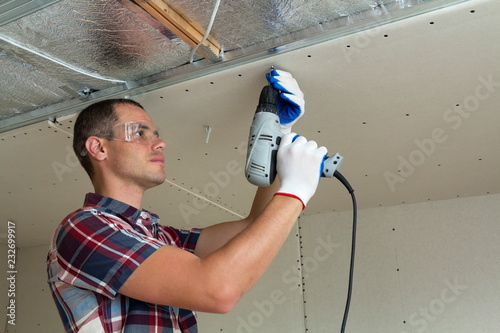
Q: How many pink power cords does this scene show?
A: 0